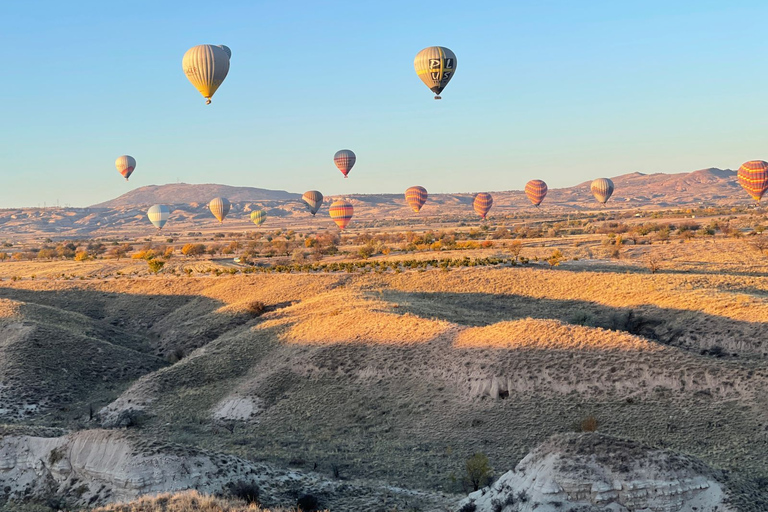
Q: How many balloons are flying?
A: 15